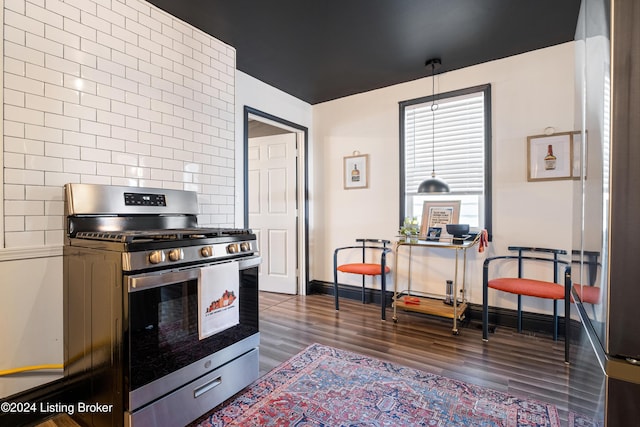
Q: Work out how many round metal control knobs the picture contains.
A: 5